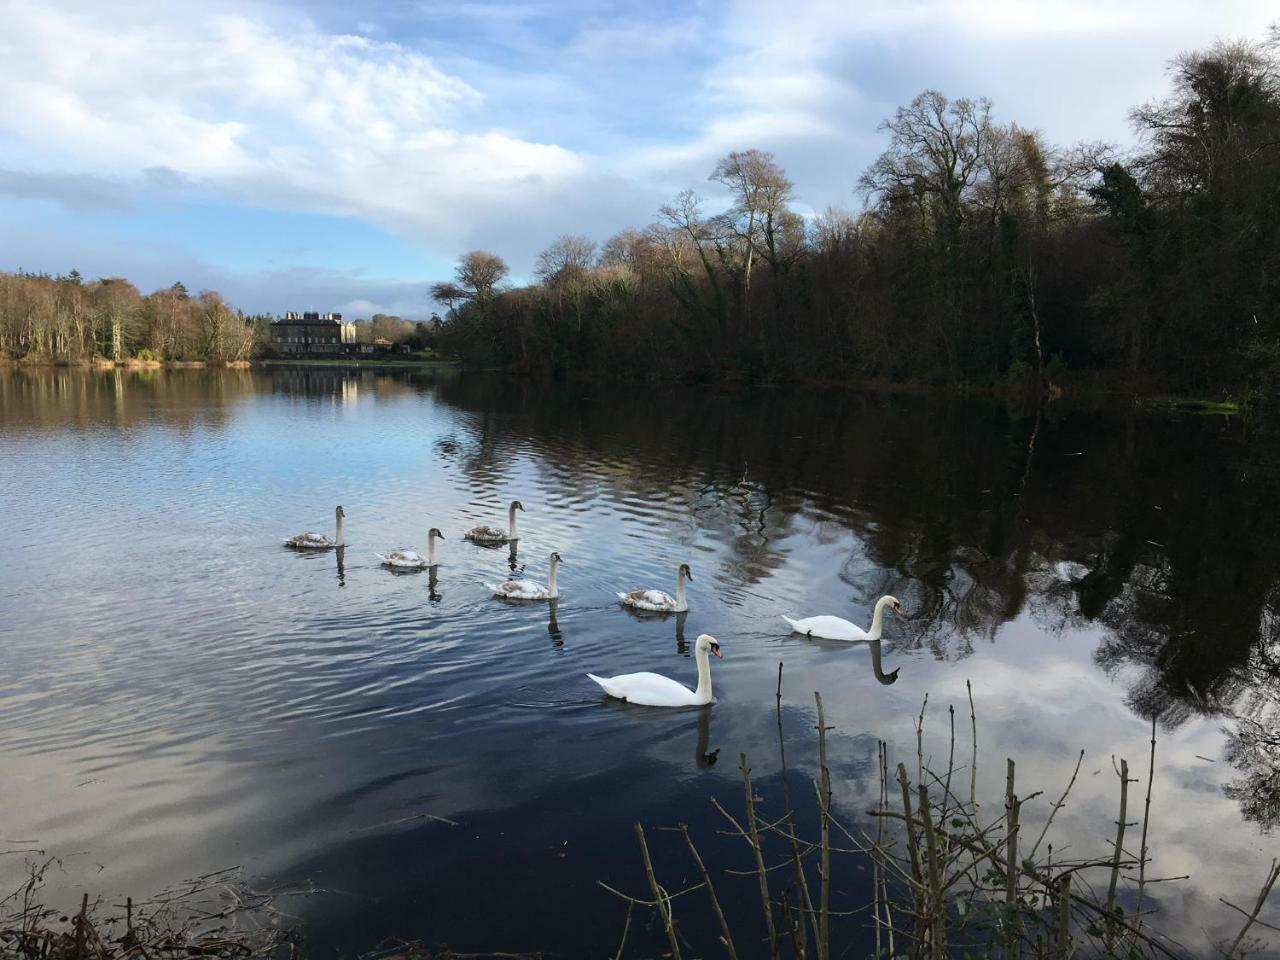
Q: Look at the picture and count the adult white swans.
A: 2